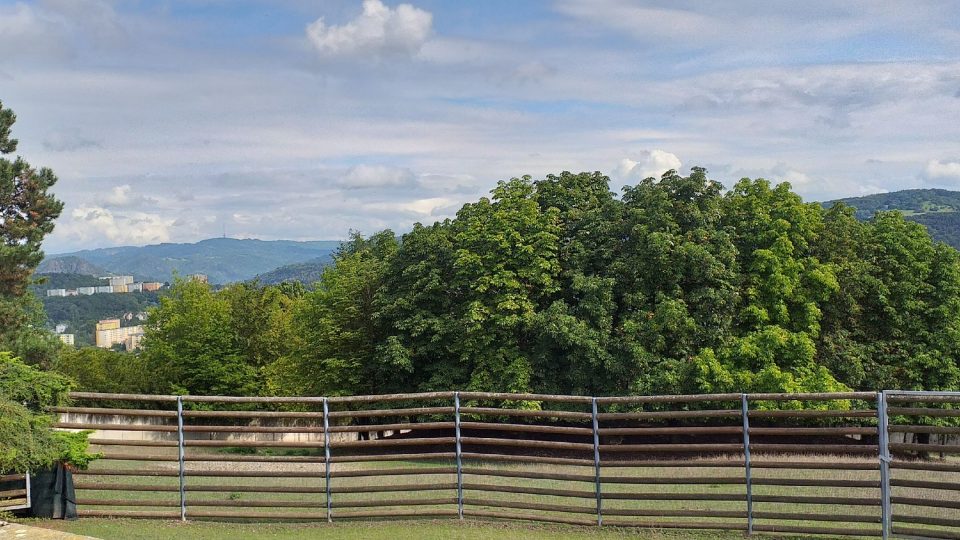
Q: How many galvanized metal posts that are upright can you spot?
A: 6